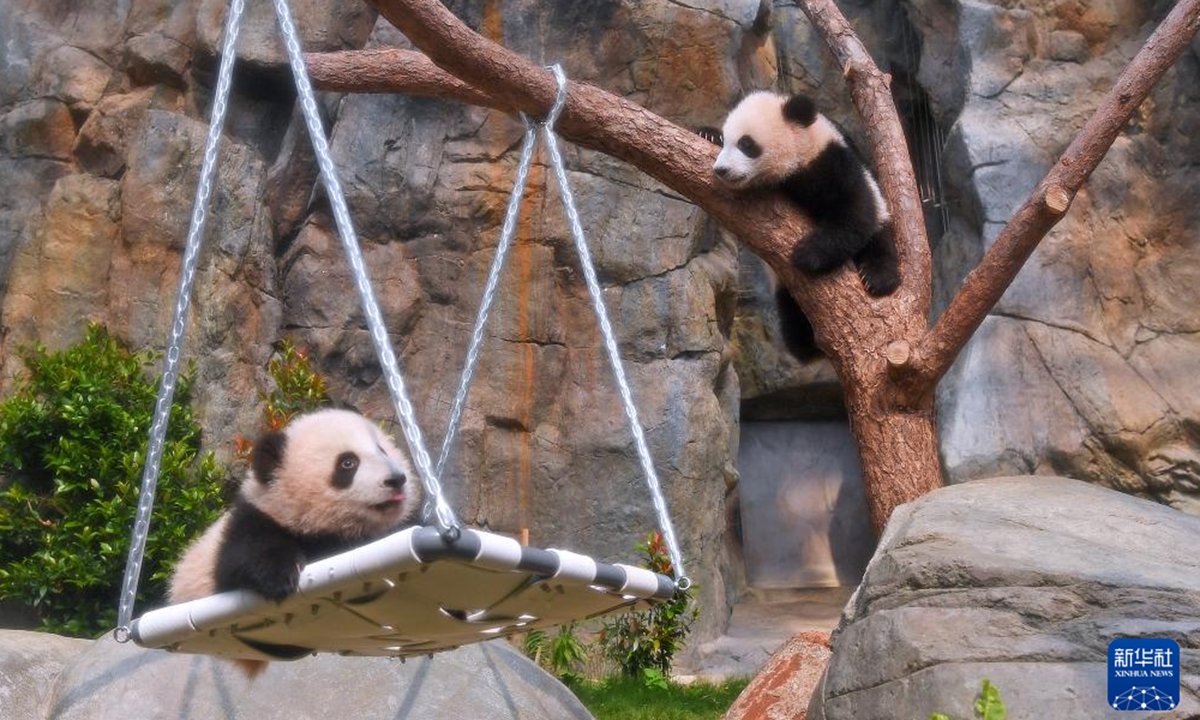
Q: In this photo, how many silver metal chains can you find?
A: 4